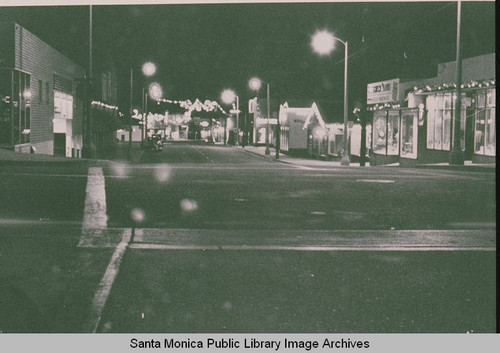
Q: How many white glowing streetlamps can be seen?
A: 5